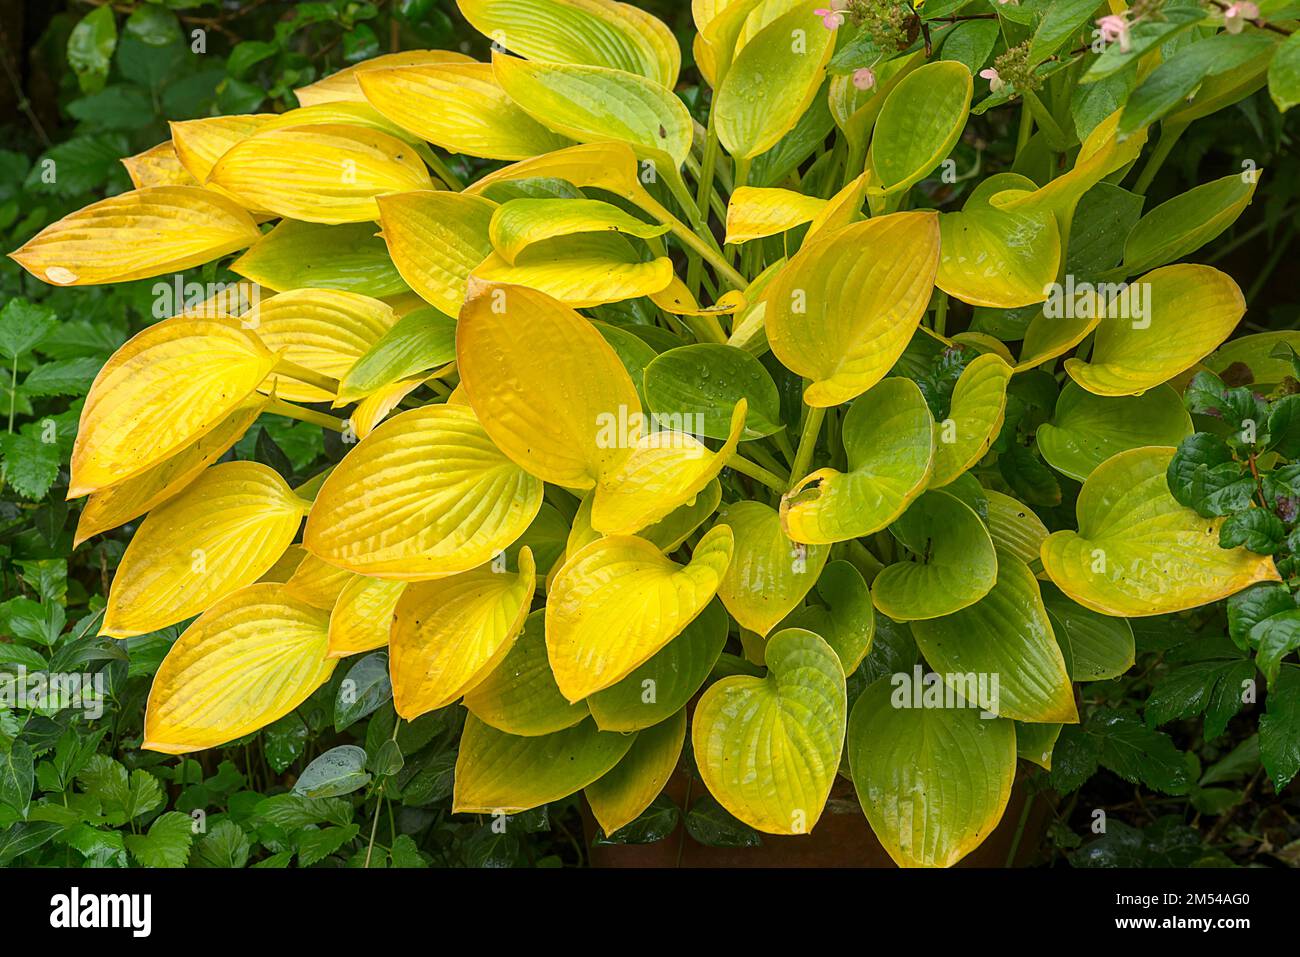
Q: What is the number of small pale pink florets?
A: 5